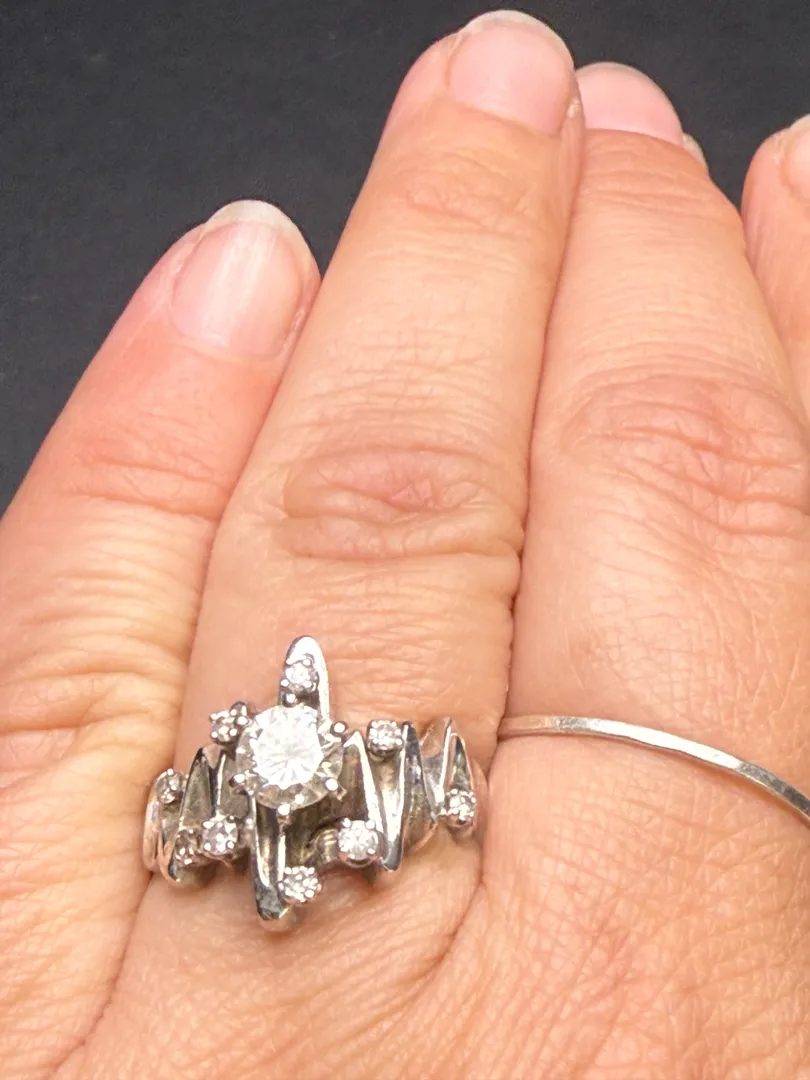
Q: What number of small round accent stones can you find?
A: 9